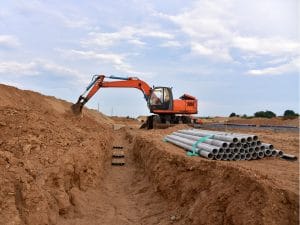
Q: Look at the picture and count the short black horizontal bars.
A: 3